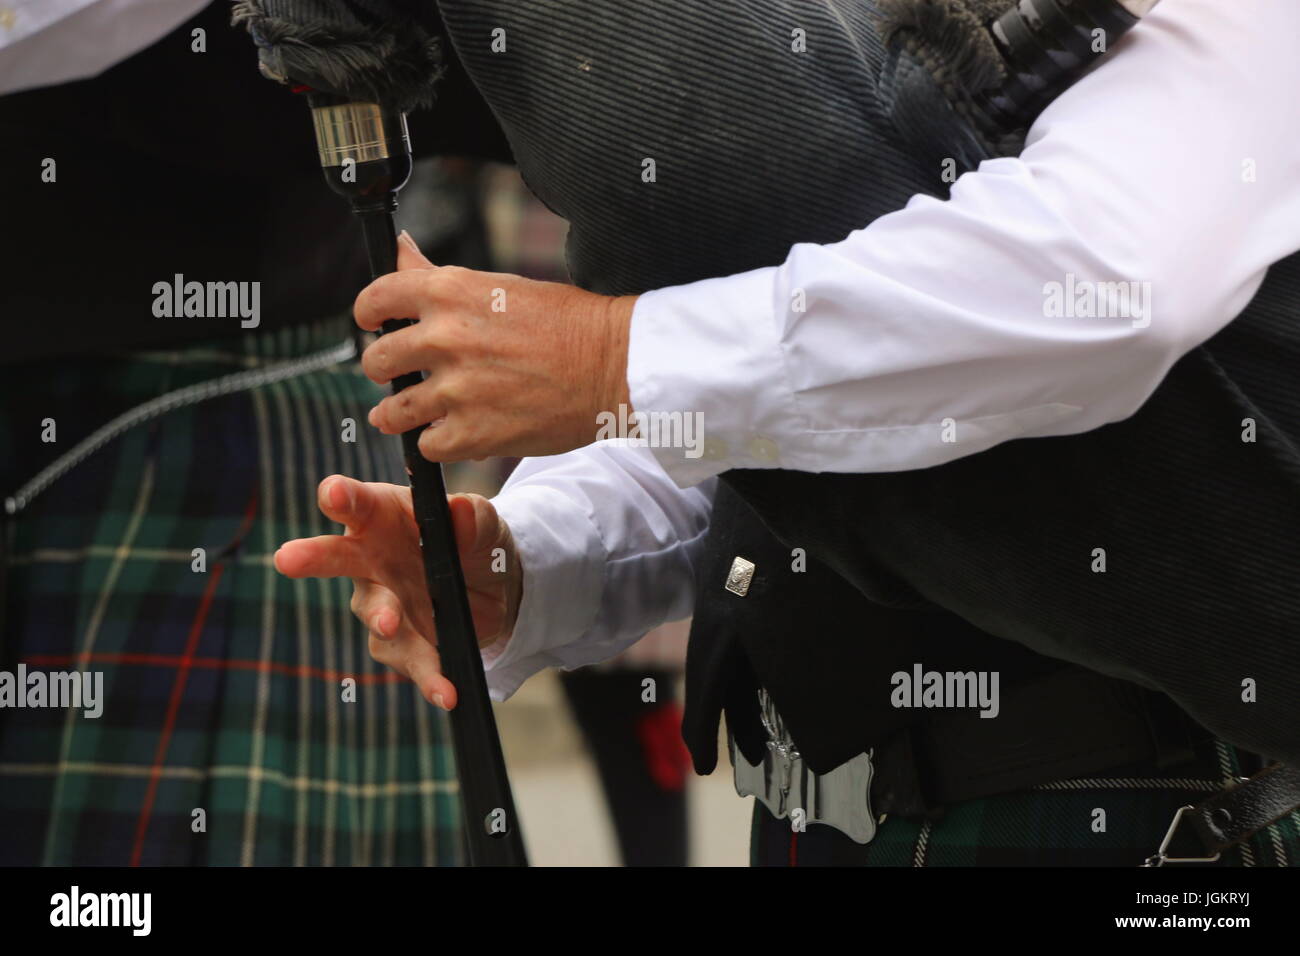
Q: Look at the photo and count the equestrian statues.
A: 0